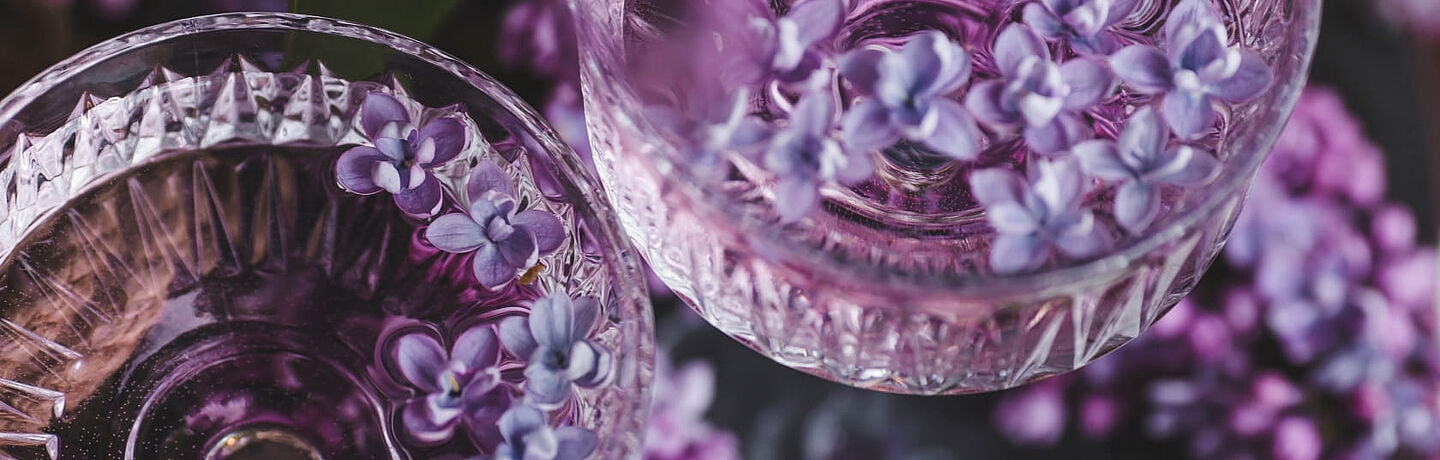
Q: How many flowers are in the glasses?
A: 14